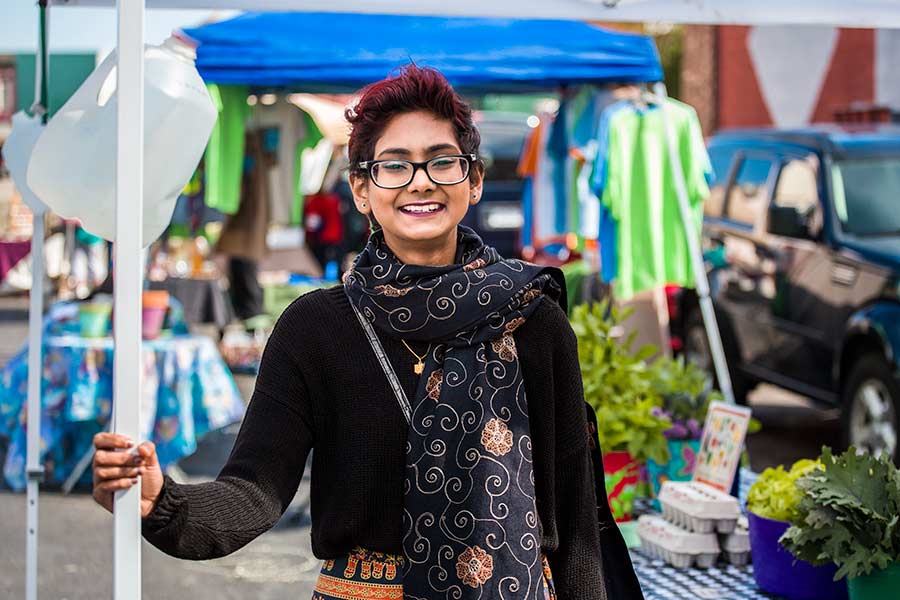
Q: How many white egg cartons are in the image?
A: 3